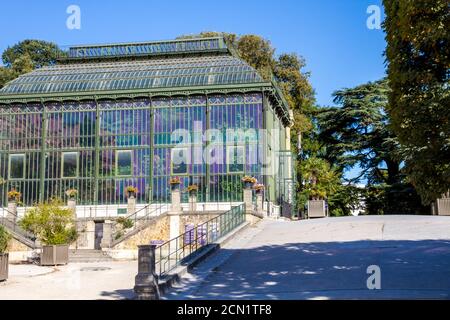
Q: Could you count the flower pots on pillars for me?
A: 7